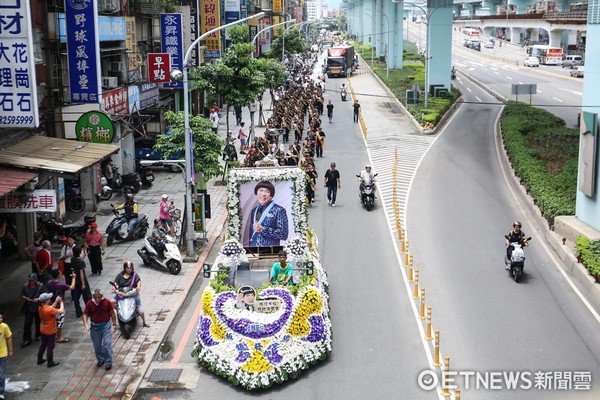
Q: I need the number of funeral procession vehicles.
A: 1